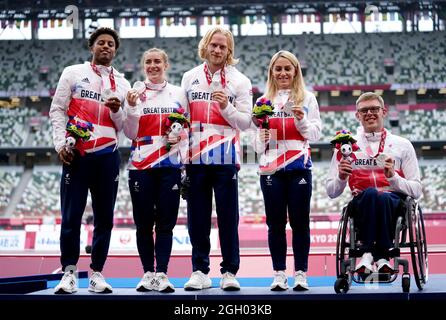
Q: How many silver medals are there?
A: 5